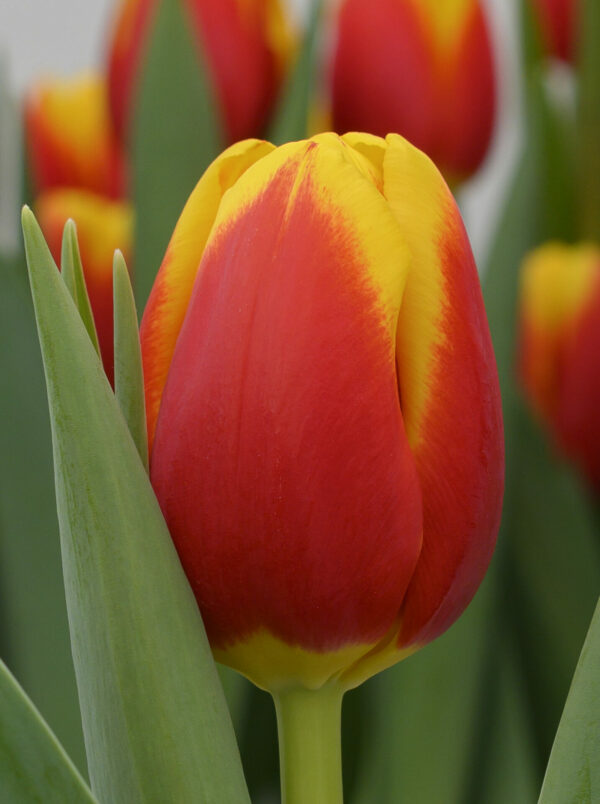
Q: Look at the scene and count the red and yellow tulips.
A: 7